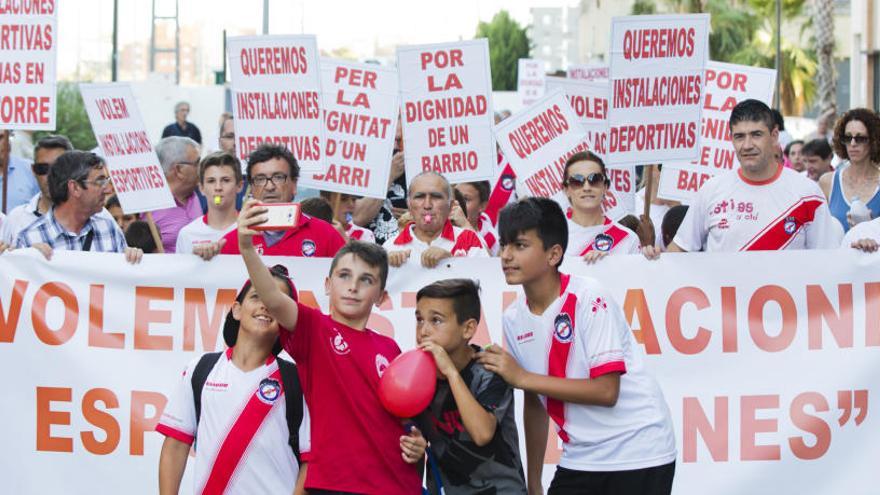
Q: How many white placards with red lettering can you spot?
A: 11